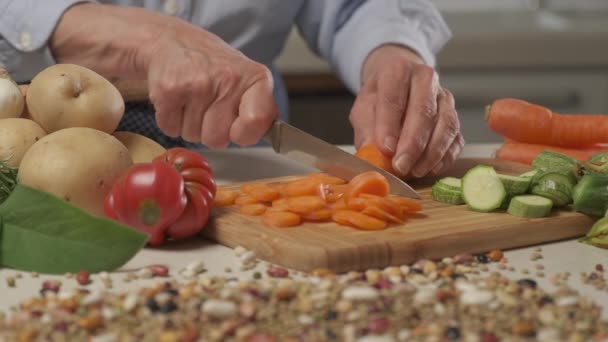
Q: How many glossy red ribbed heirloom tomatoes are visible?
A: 2